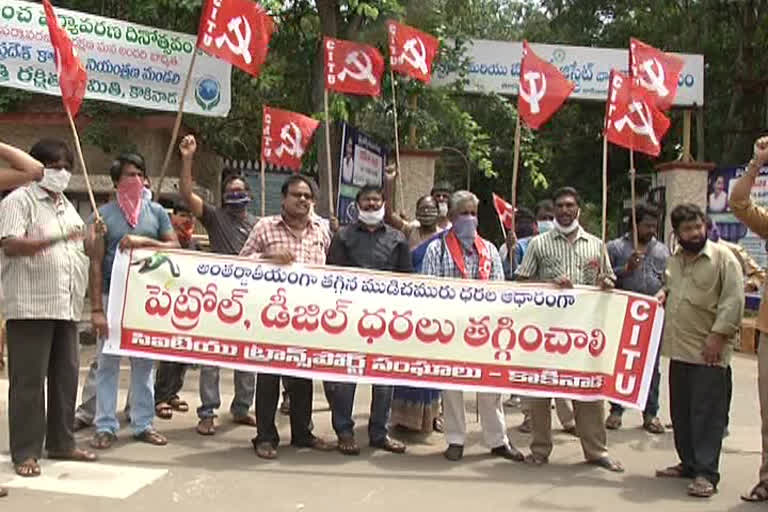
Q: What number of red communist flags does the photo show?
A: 9